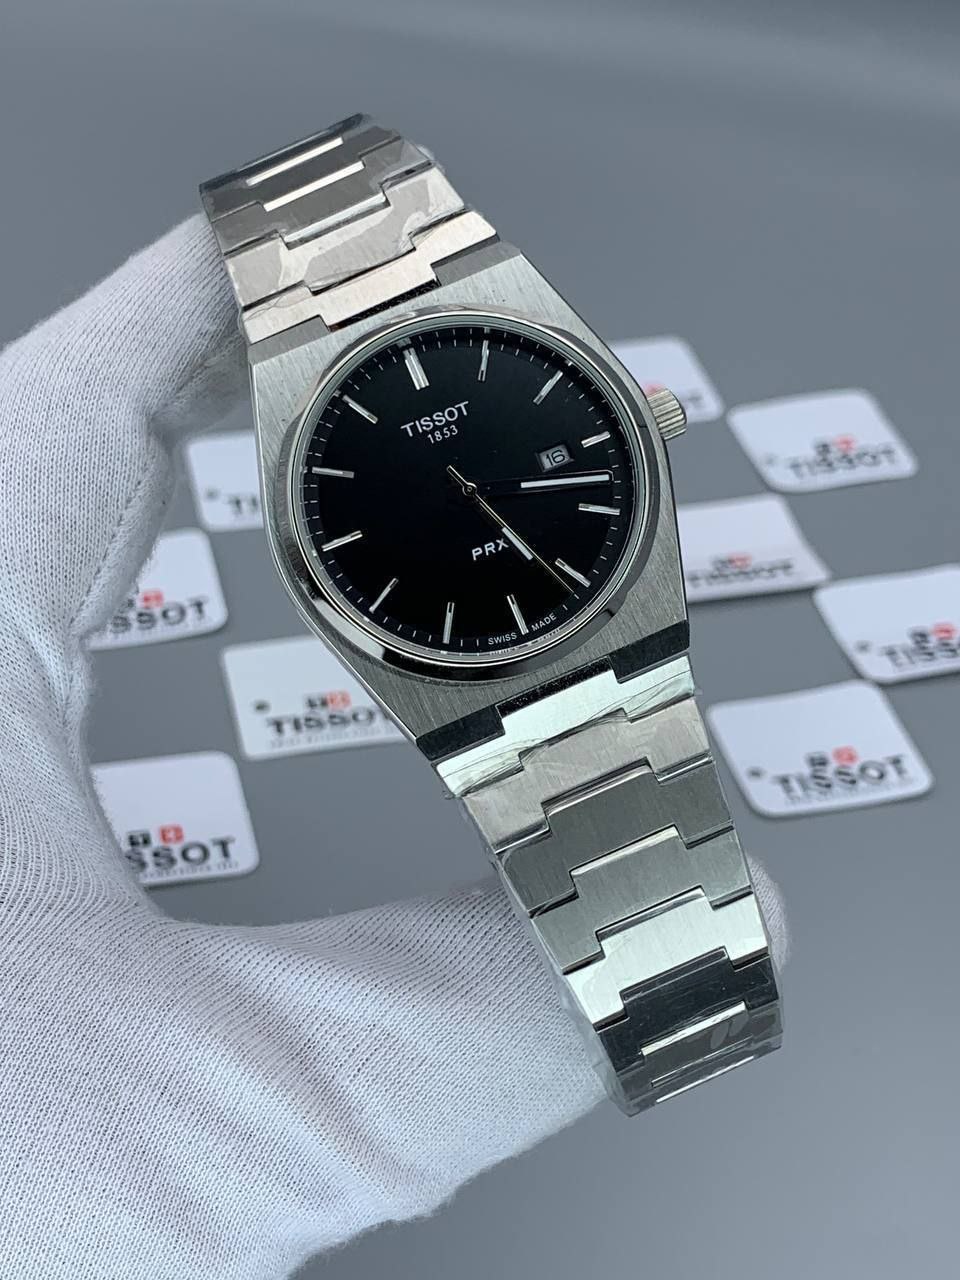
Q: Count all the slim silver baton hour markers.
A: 12